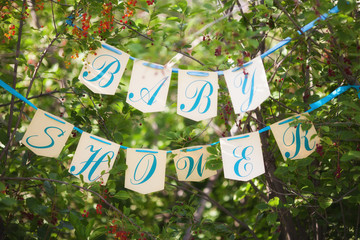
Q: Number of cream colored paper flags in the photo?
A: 10